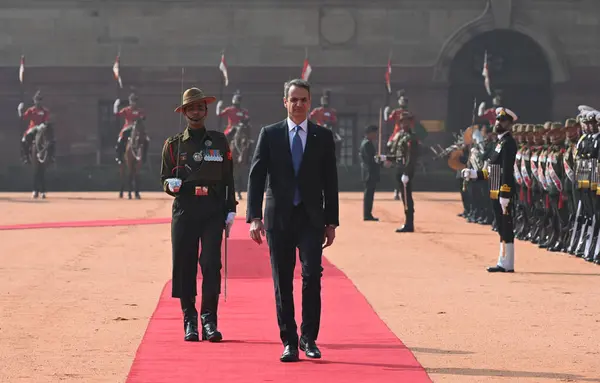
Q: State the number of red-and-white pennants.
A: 6